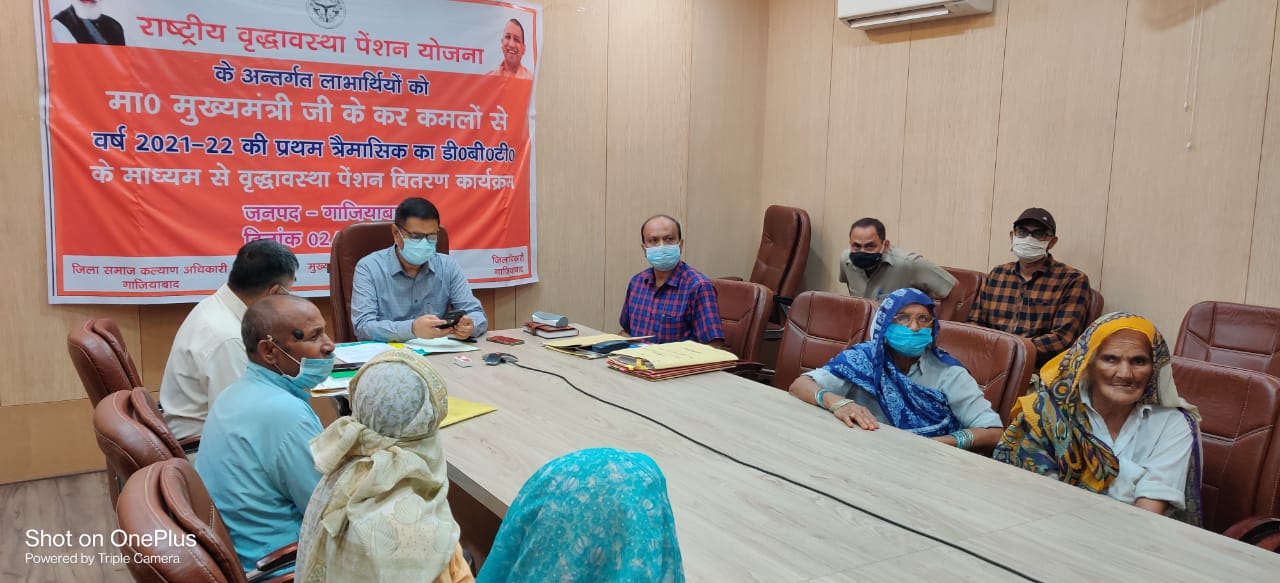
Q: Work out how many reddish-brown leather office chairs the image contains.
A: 12